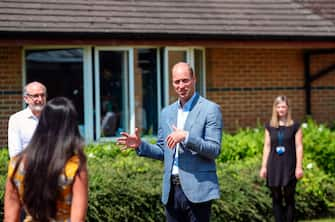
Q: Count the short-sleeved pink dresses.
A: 0